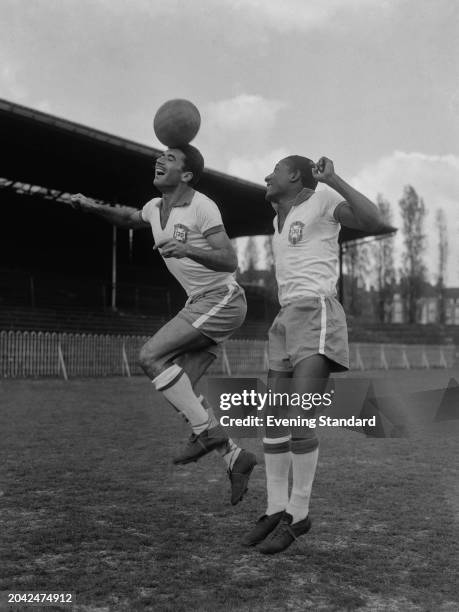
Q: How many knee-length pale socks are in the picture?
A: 4